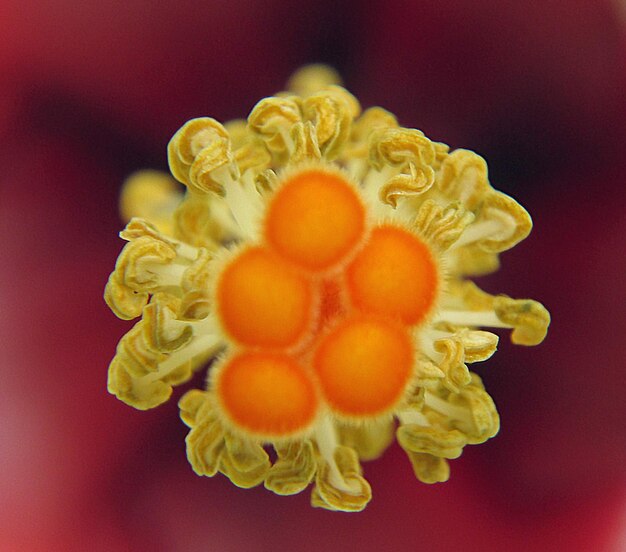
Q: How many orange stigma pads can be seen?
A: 5